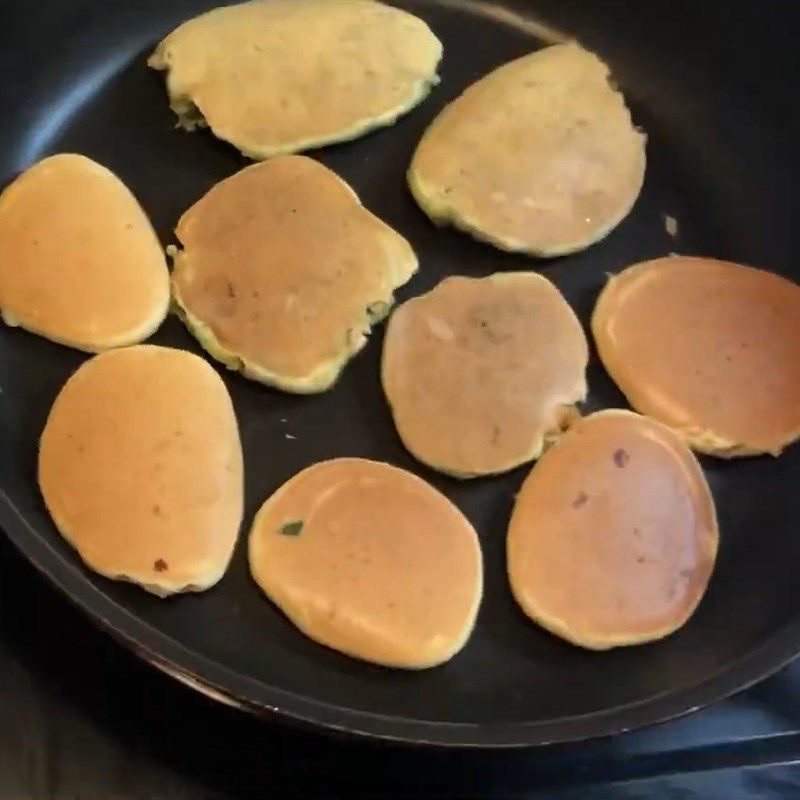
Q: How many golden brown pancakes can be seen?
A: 9